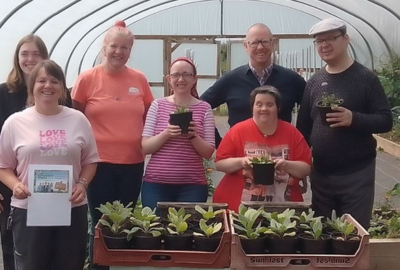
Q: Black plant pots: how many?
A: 11